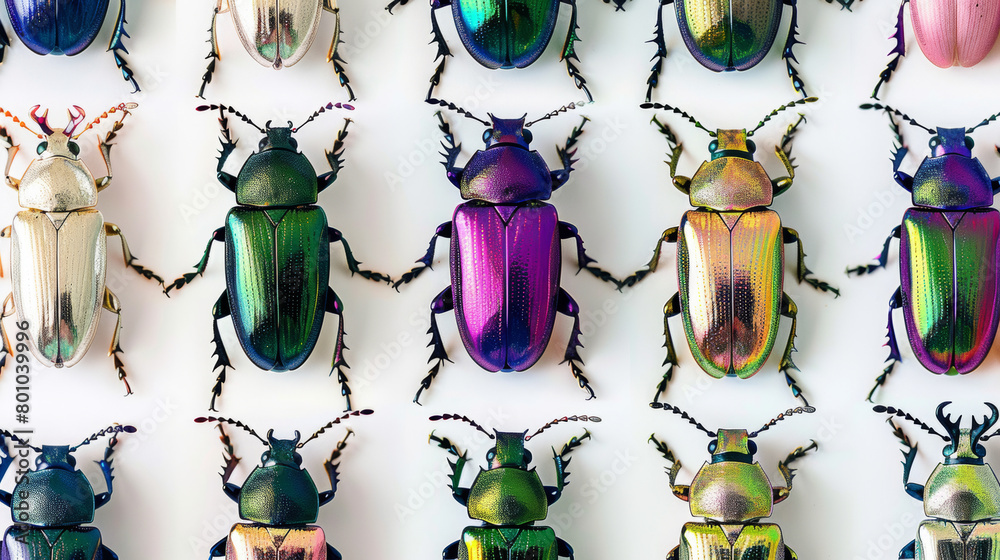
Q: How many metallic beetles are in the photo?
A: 15